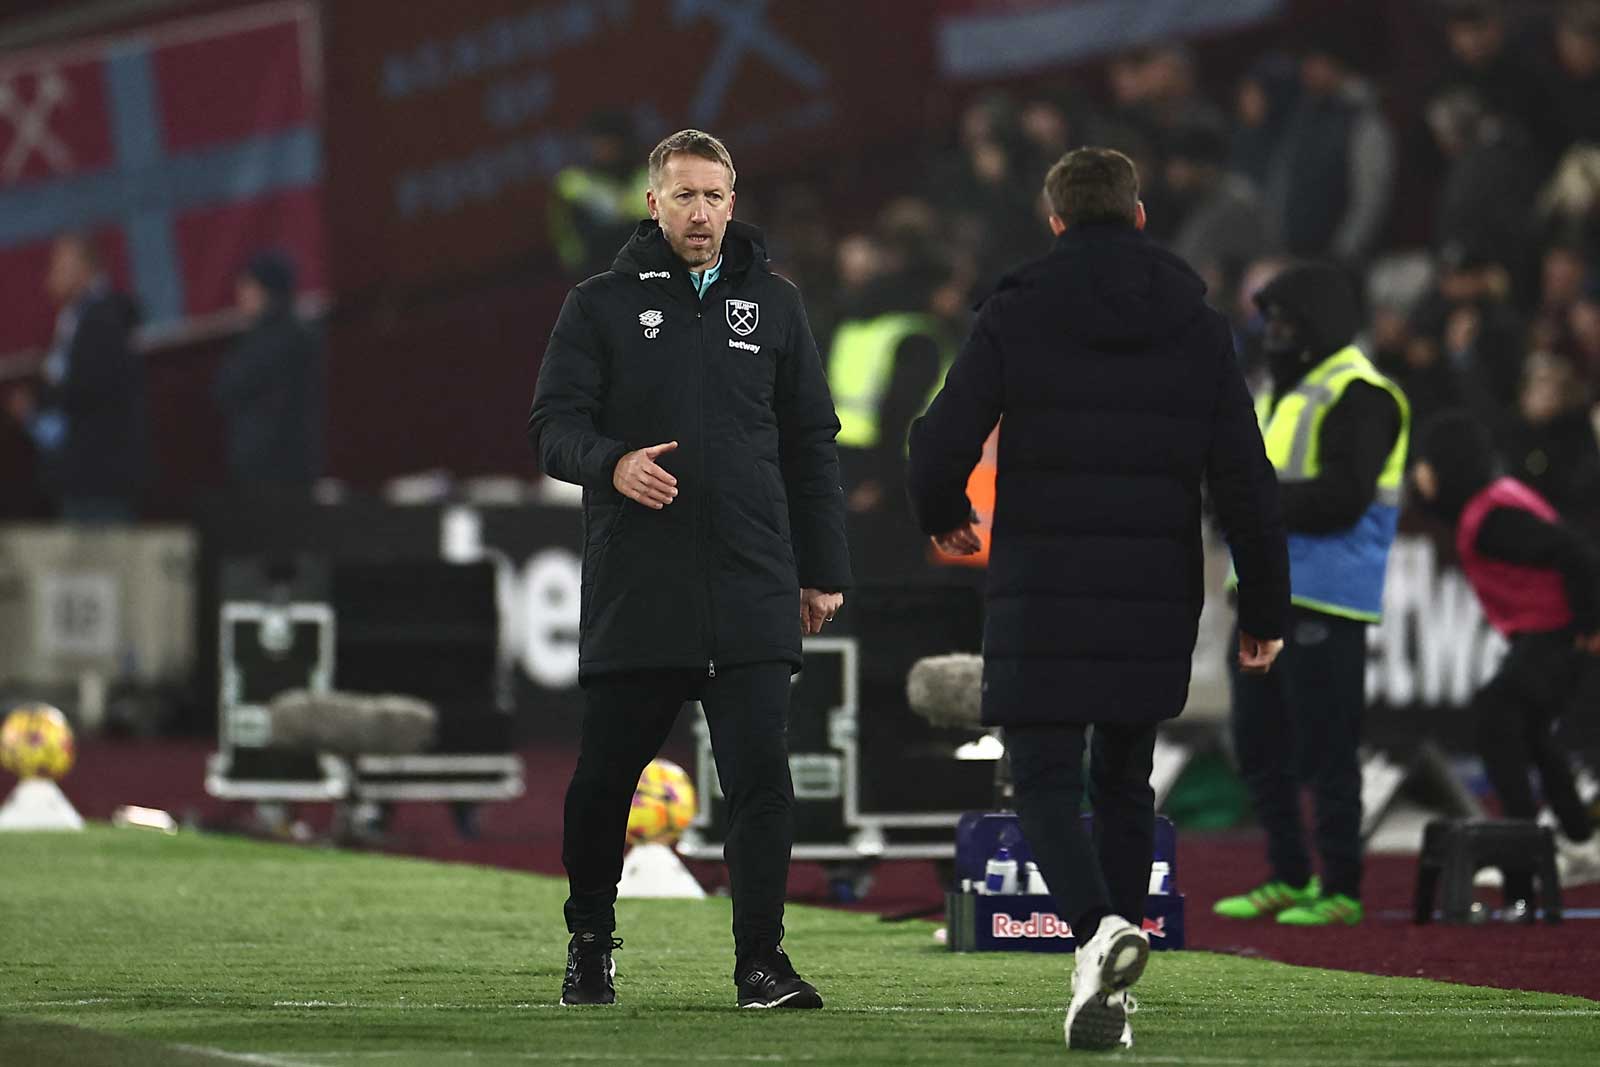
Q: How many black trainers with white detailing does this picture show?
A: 2